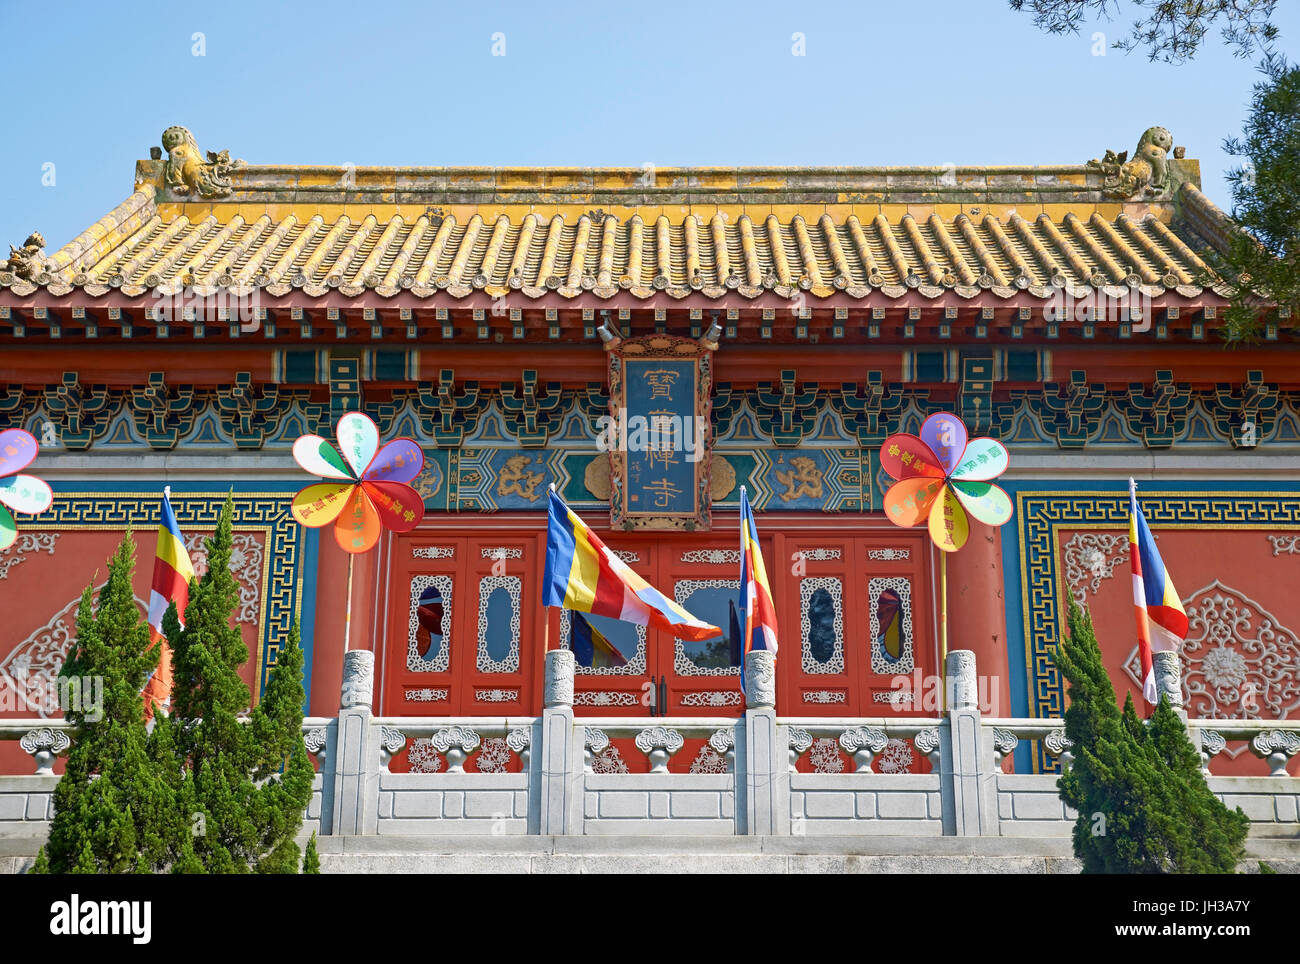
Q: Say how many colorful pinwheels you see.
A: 3